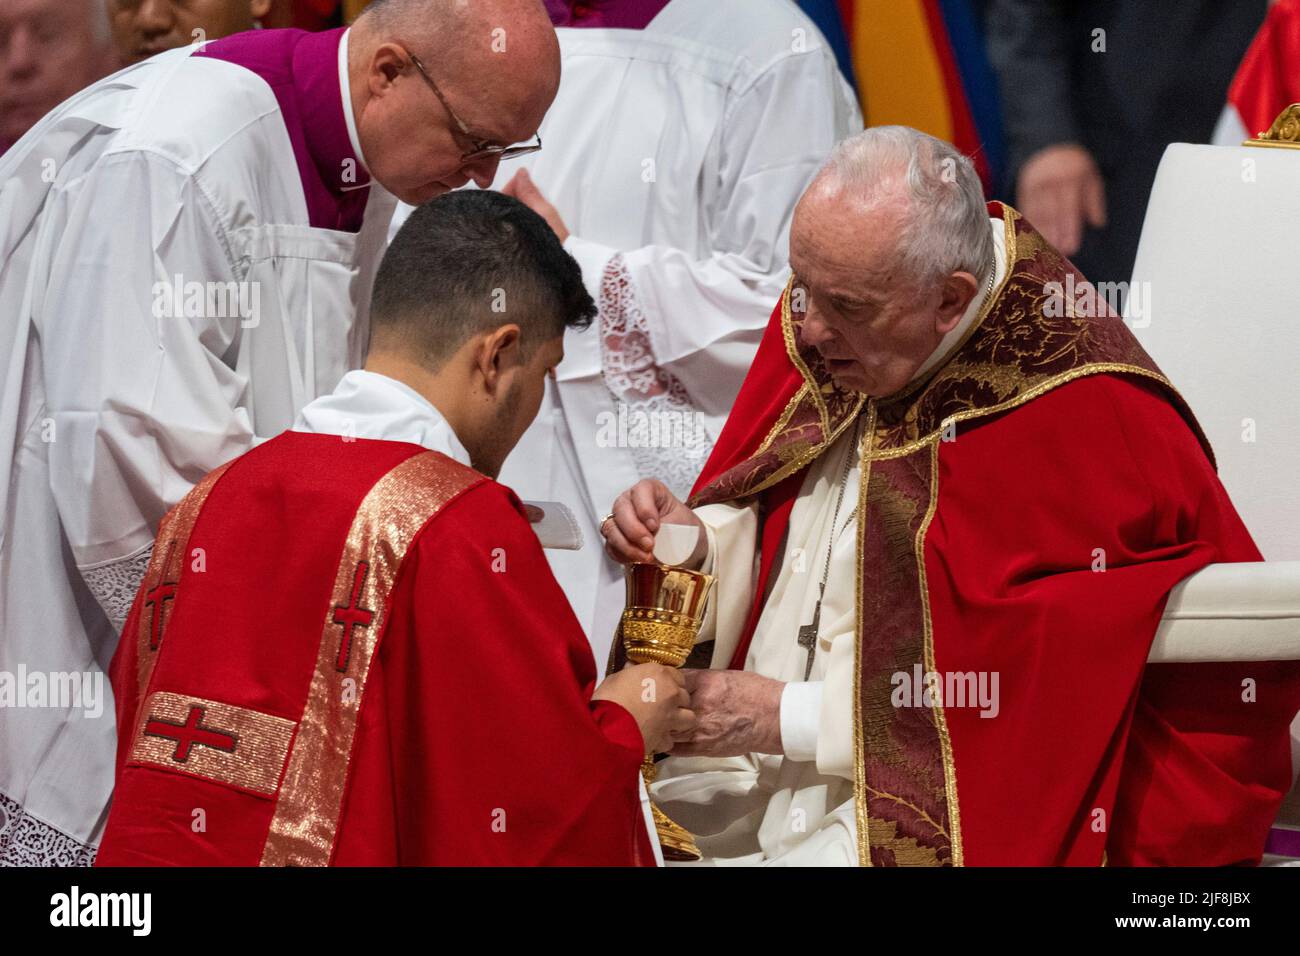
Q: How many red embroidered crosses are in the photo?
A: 3